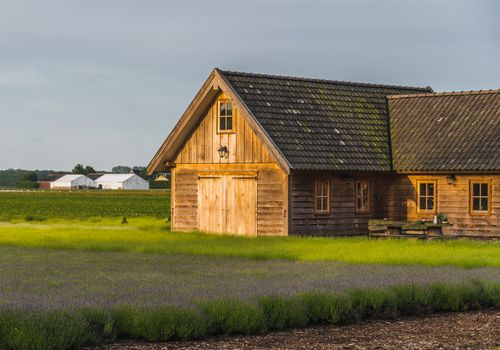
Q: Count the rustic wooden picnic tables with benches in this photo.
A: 1